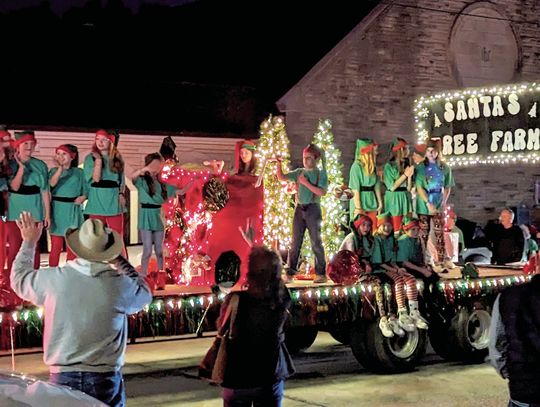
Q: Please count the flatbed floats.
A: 1